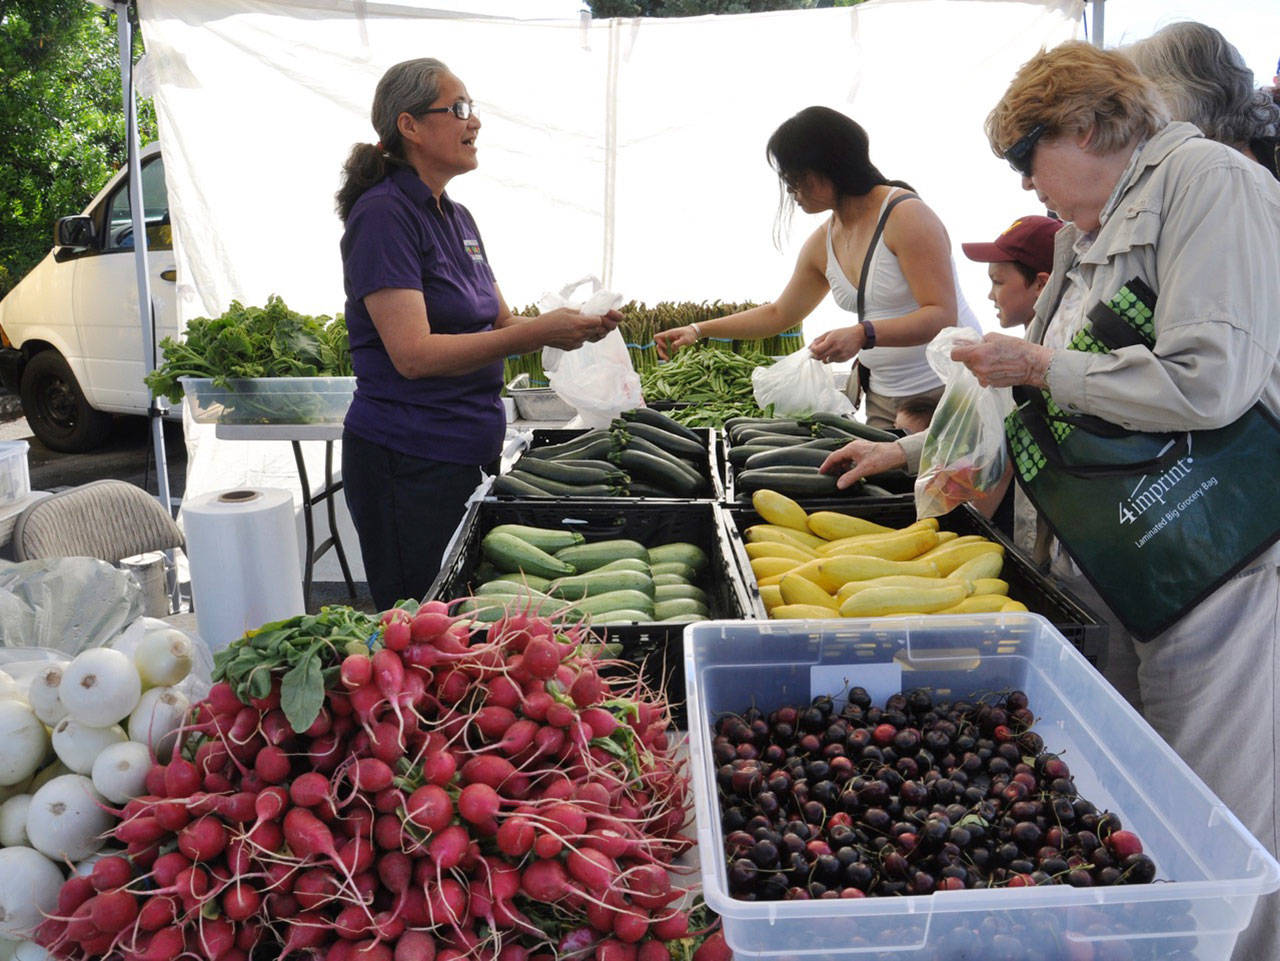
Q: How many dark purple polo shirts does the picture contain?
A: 1